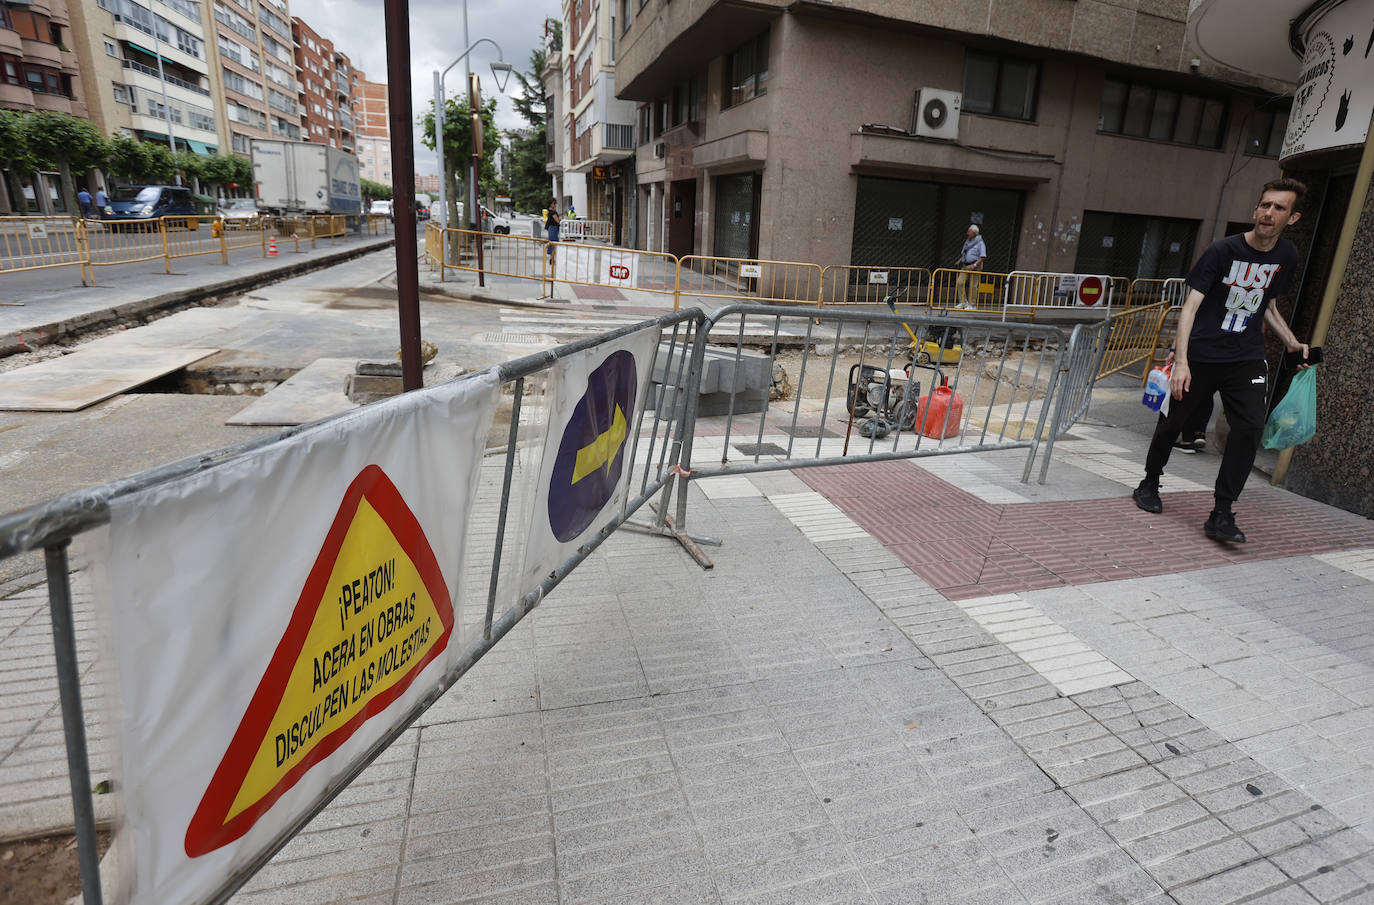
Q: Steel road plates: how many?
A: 2